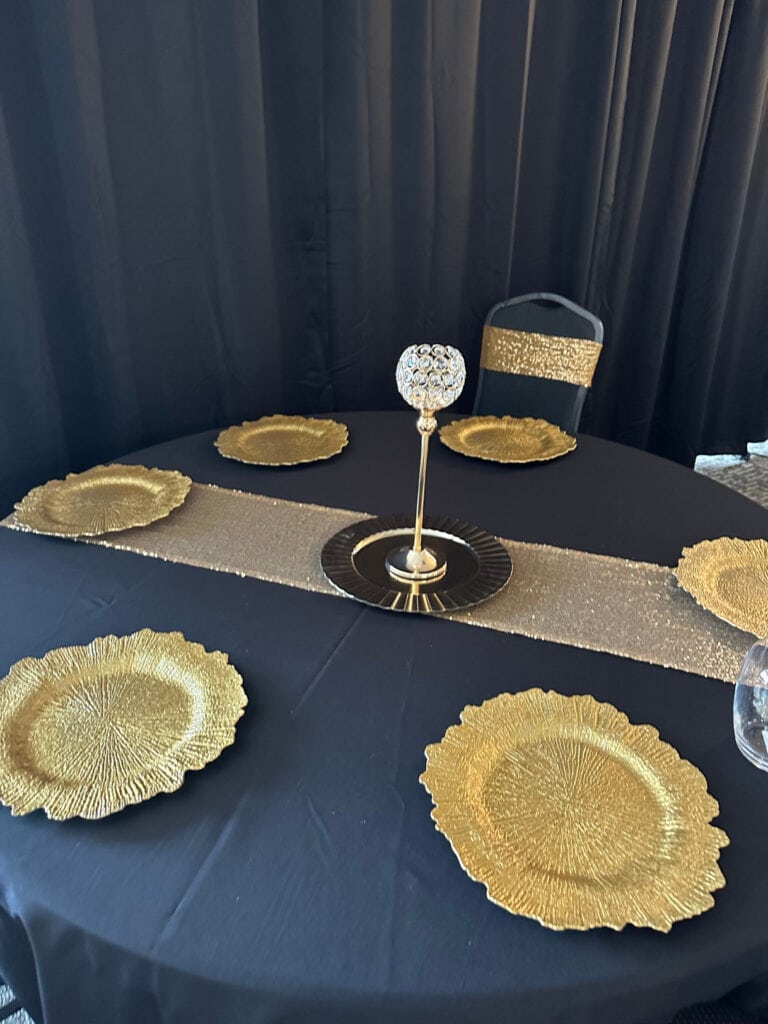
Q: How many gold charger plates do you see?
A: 6